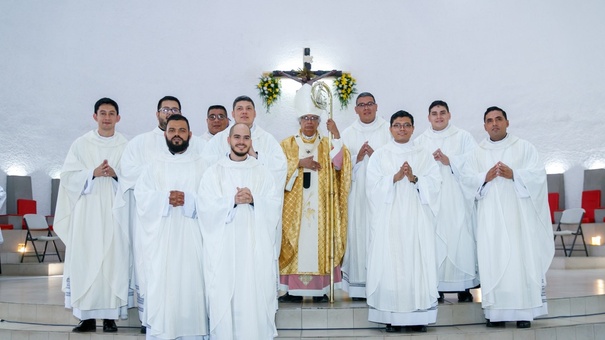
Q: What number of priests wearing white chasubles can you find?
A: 10